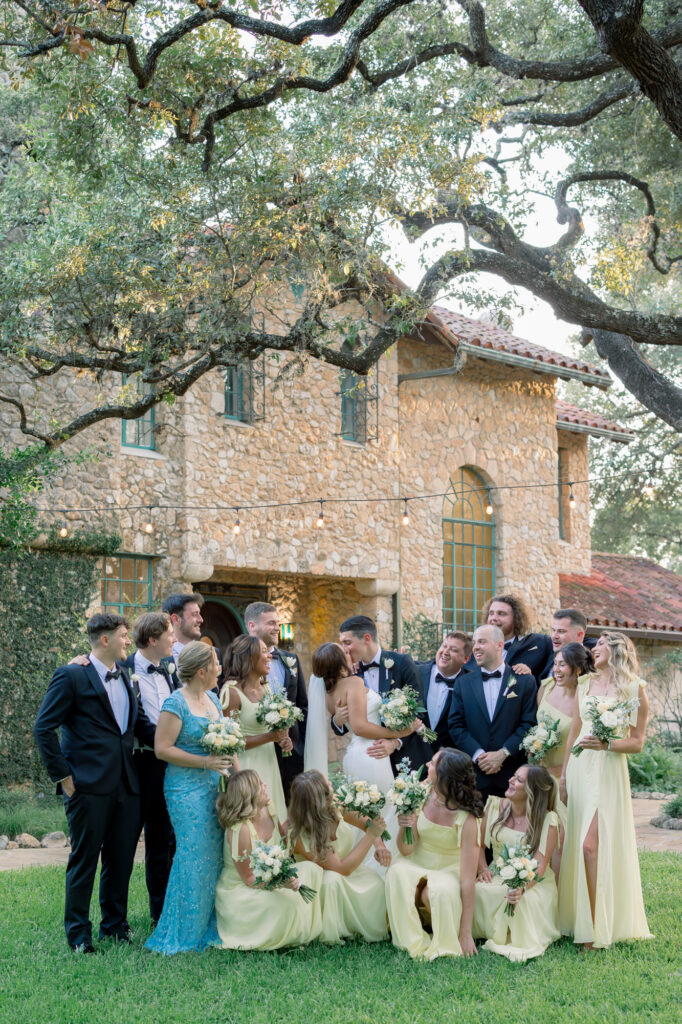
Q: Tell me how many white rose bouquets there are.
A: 9